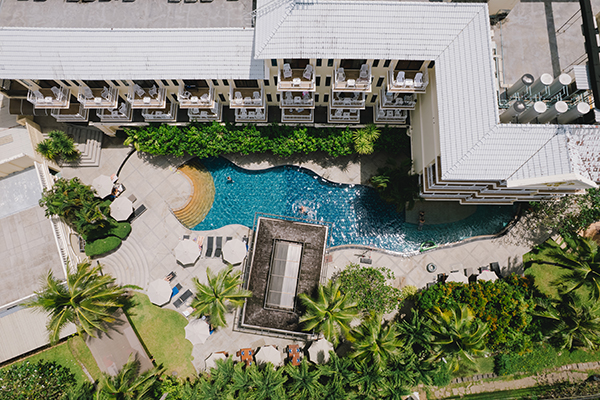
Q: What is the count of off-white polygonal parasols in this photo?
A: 11